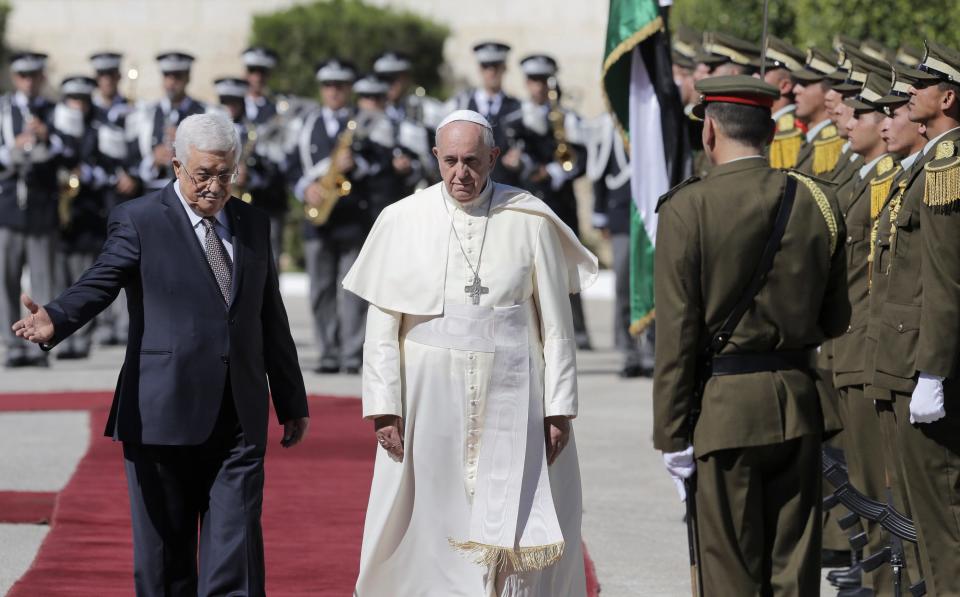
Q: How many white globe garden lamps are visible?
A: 0